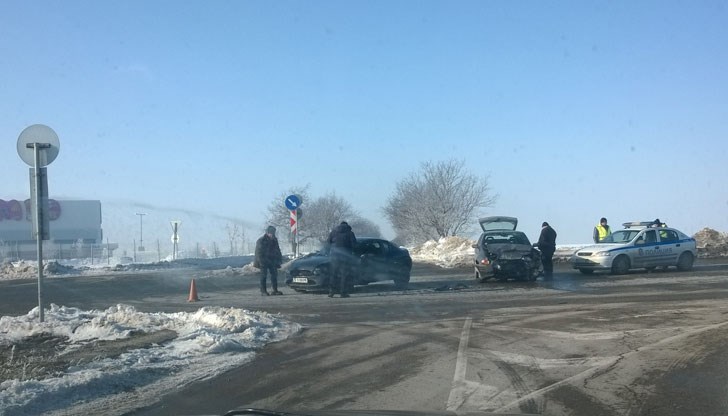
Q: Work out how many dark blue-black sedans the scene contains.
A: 1